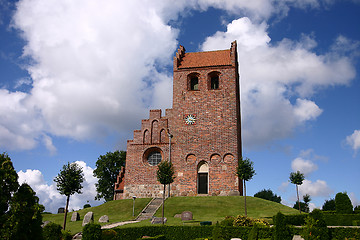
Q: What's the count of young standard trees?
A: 4